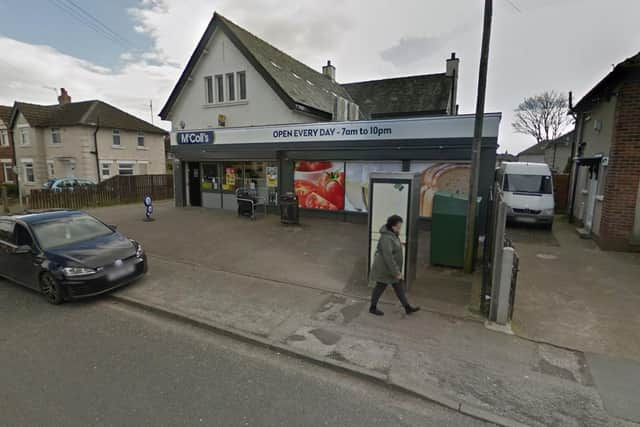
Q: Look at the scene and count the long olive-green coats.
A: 1